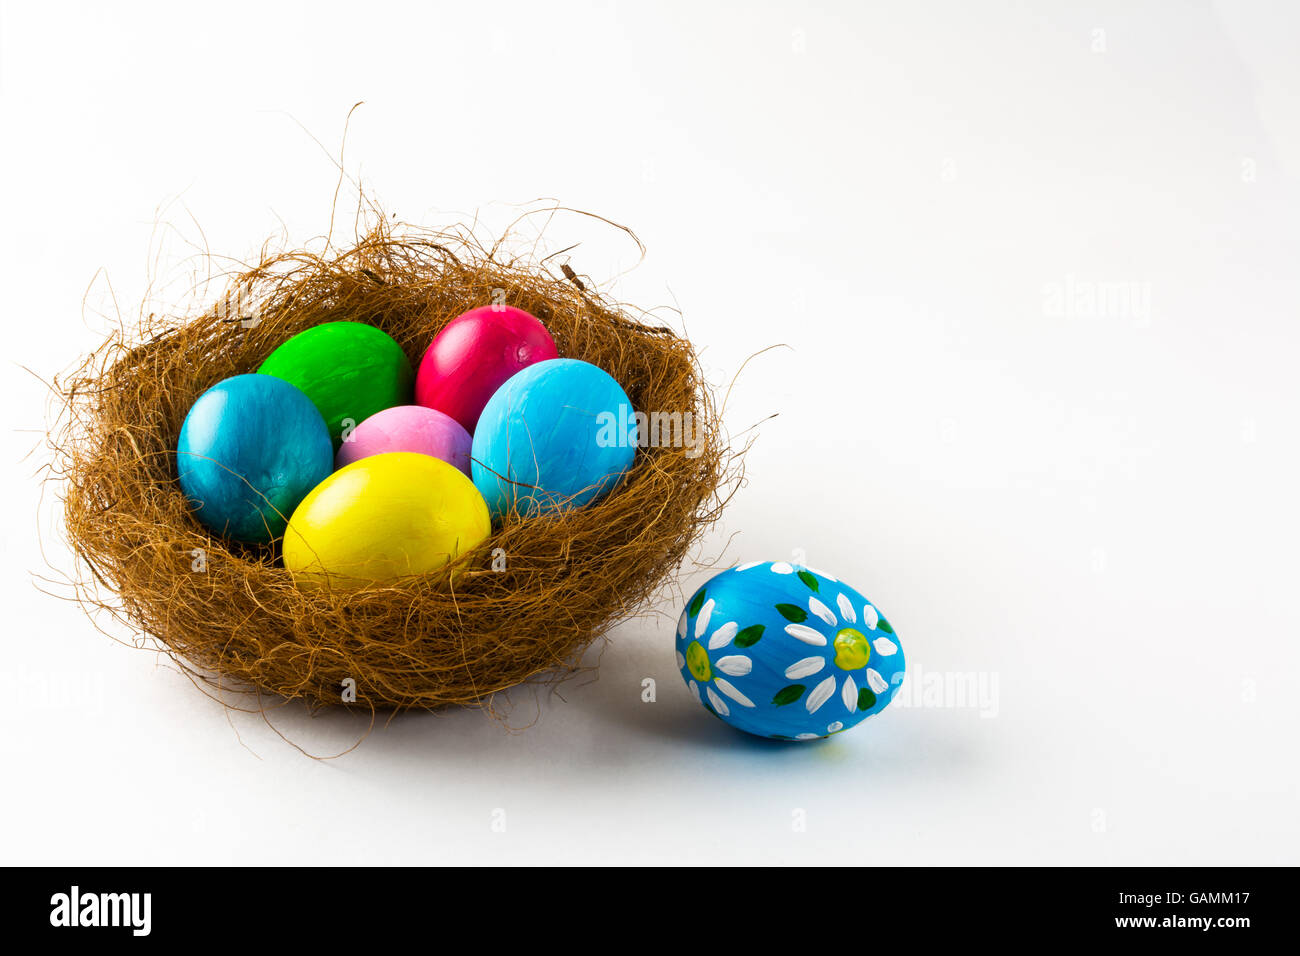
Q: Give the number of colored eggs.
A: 7